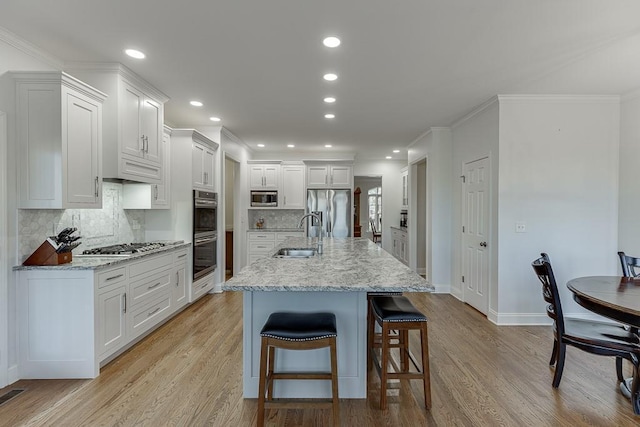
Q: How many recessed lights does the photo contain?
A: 12